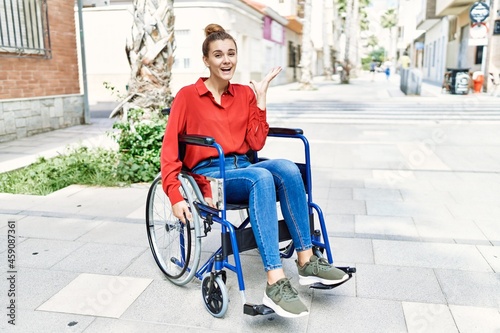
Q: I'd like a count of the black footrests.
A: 2